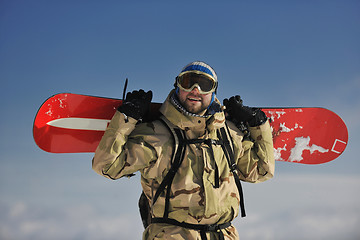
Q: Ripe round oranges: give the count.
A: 0